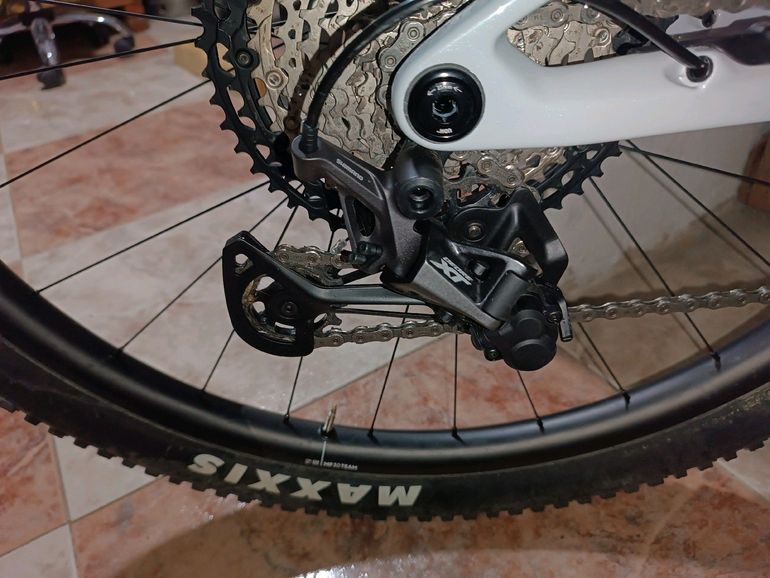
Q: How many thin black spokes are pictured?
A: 14